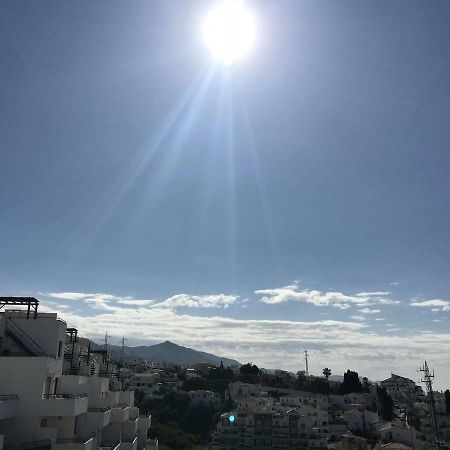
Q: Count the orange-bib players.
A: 0